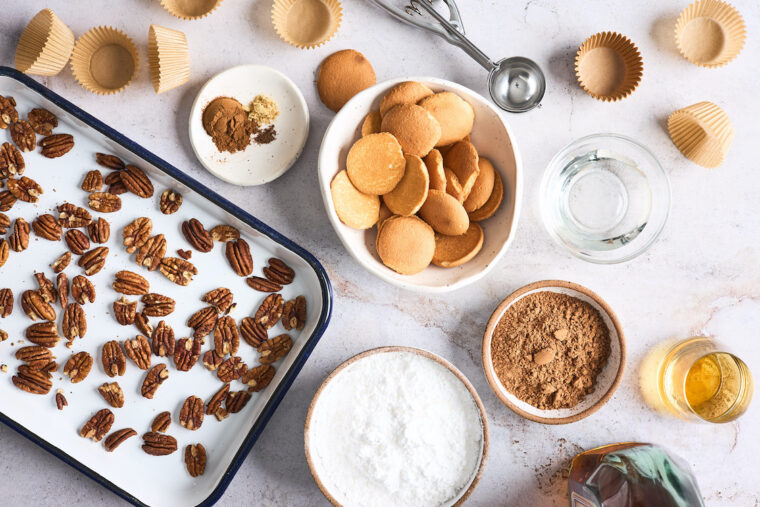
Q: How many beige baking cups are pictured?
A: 8